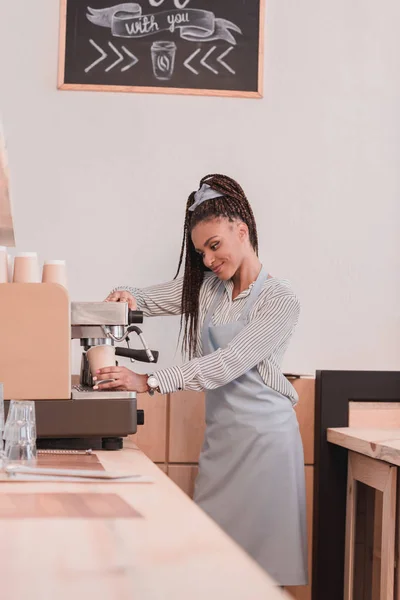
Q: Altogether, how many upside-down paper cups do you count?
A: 3